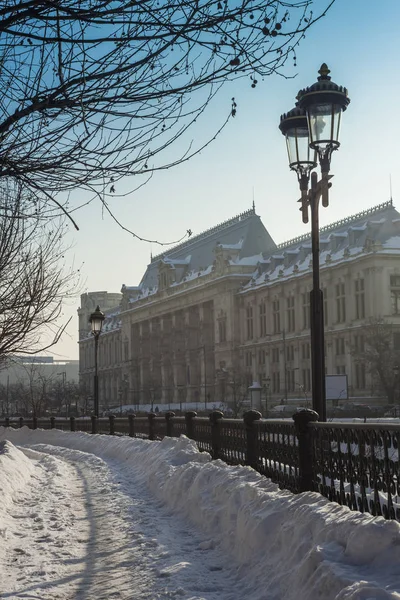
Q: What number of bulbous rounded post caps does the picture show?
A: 14